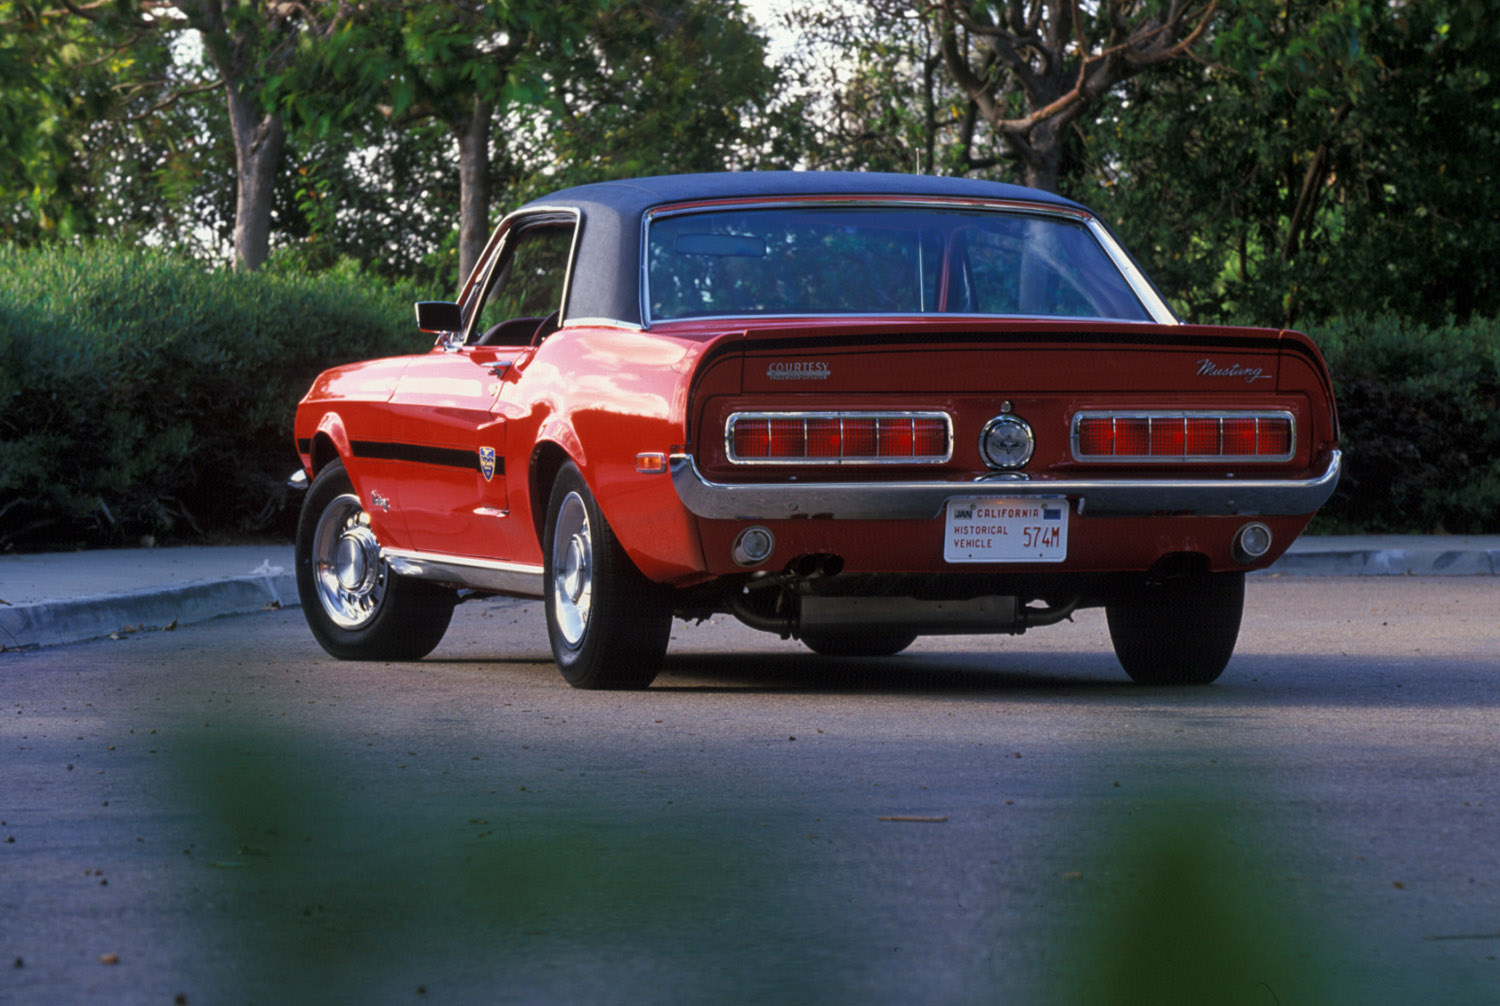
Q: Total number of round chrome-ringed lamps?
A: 2